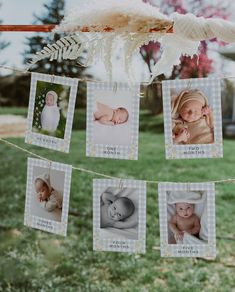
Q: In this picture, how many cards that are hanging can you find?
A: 6